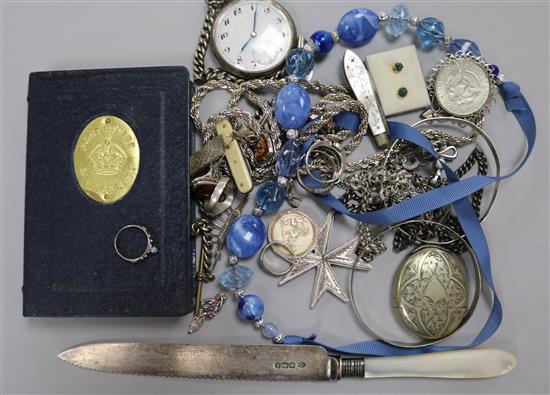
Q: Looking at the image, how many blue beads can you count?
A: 14